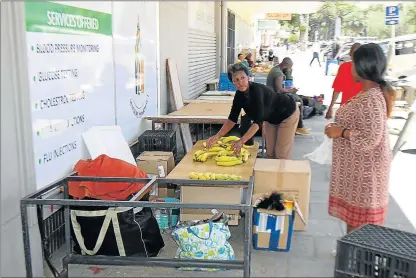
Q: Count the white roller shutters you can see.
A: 1